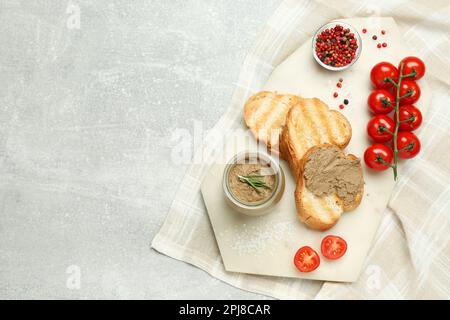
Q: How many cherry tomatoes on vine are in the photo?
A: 8